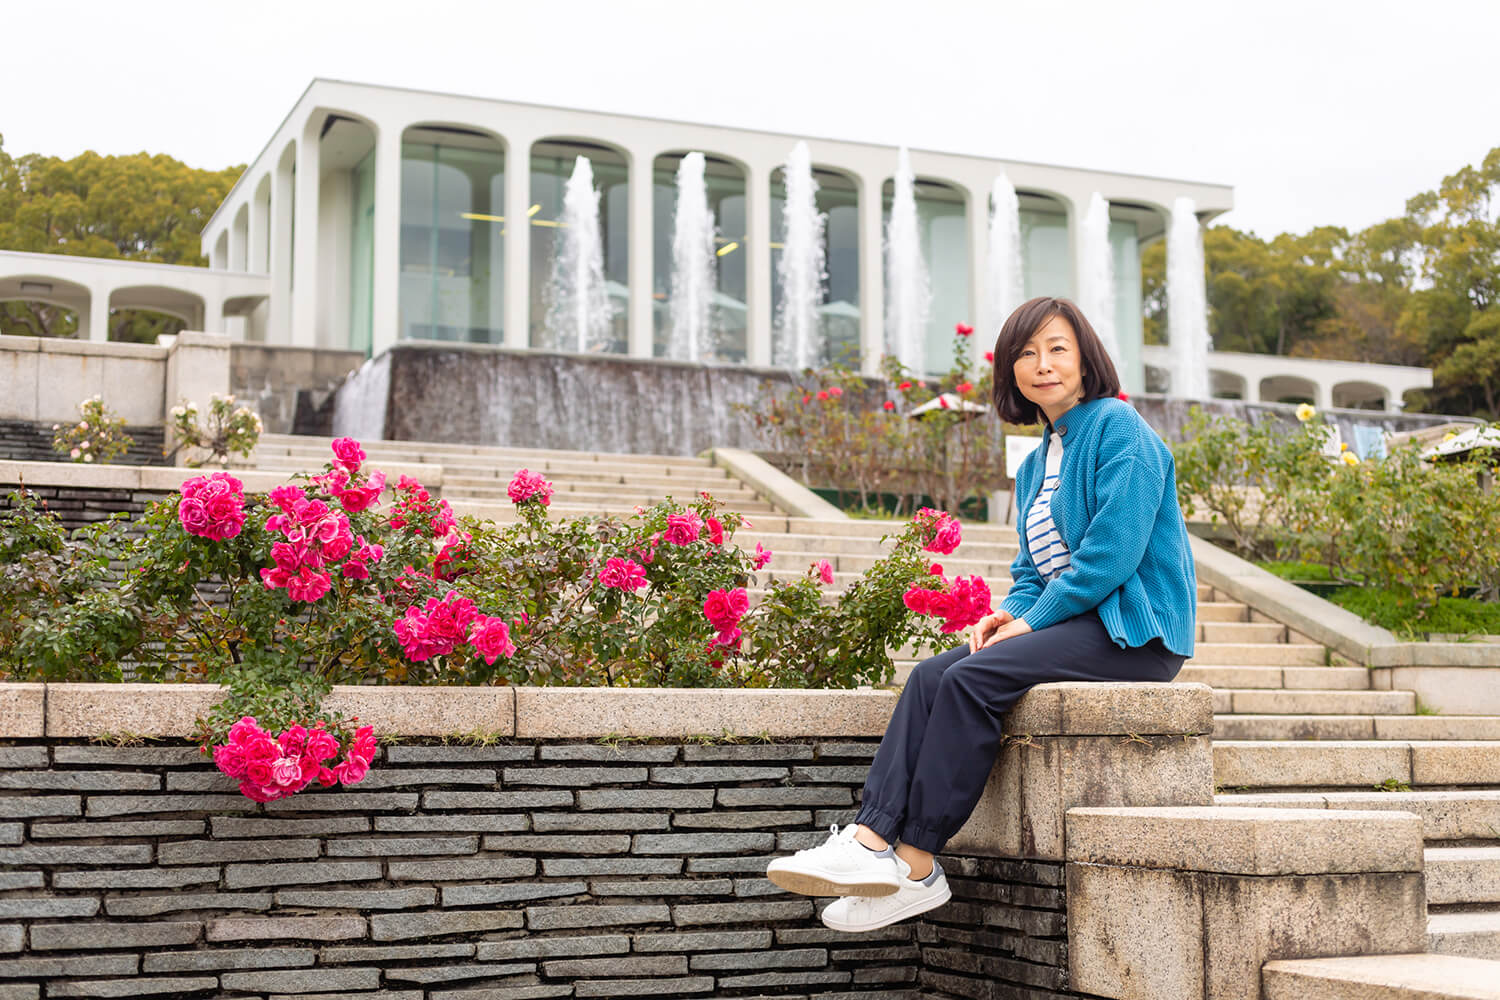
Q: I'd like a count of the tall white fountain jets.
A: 7